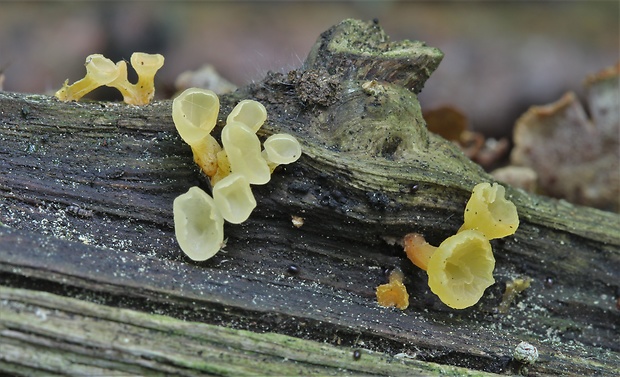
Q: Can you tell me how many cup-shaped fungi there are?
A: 10